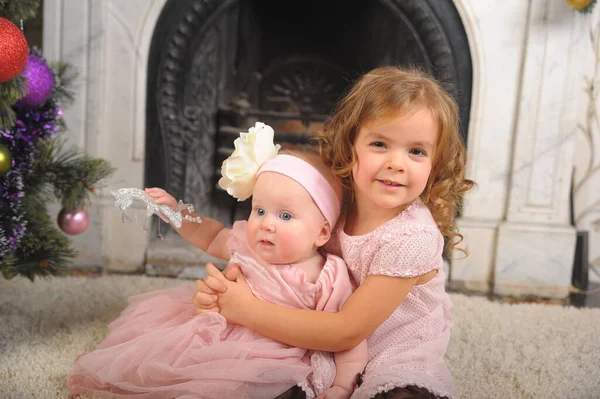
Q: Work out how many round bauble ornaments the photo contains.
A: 5